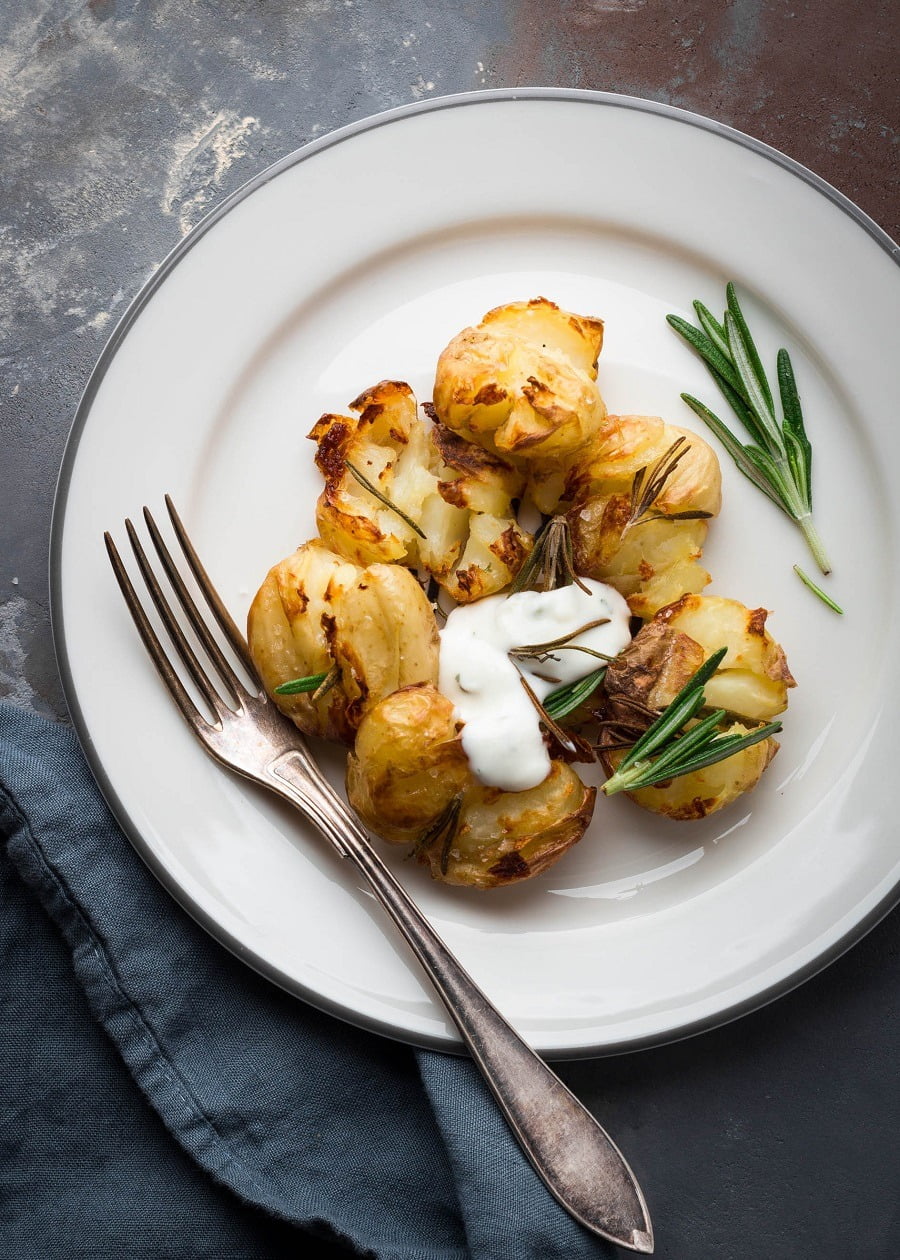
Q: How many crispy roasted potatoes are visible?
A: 6